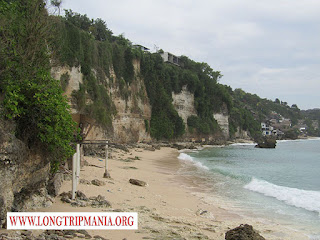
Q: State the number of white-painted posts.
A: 3